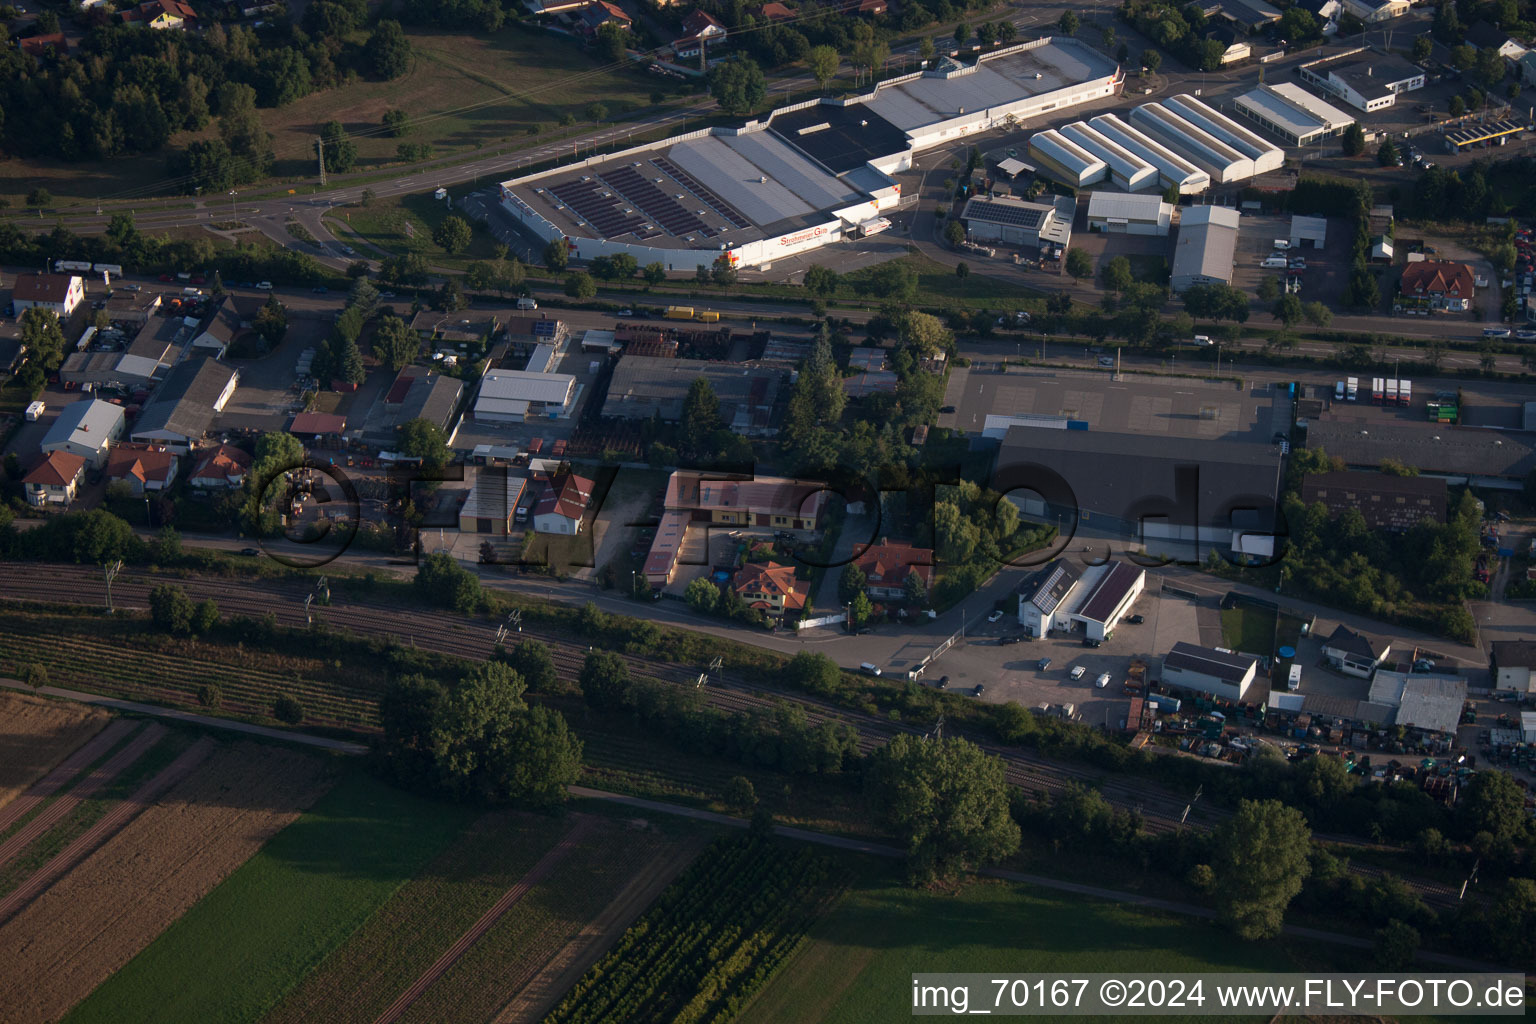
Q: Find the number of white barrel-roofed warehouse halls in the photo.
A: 5